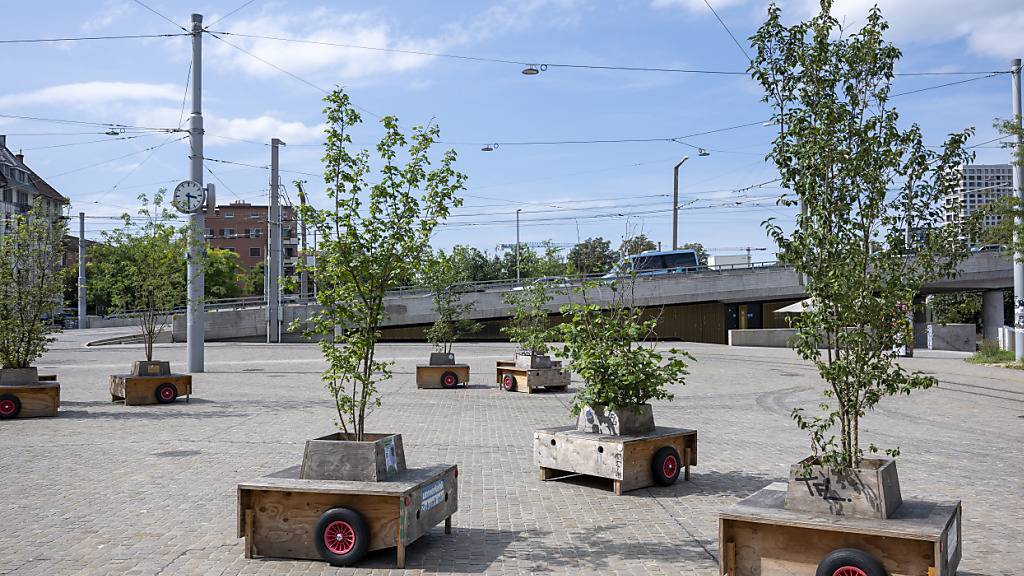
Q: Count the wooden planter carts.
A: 7